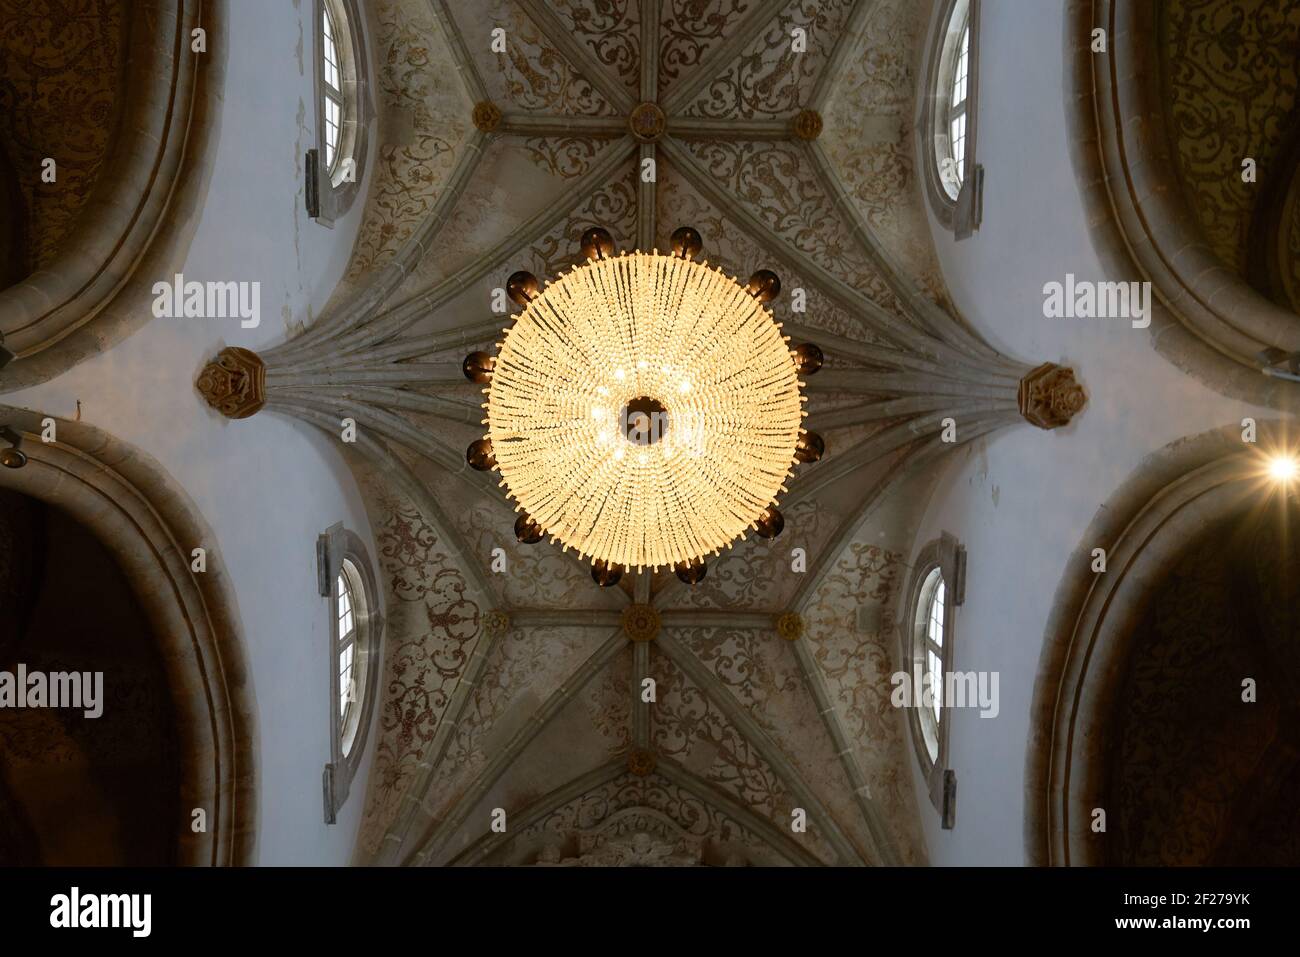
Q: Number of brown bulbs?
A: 12